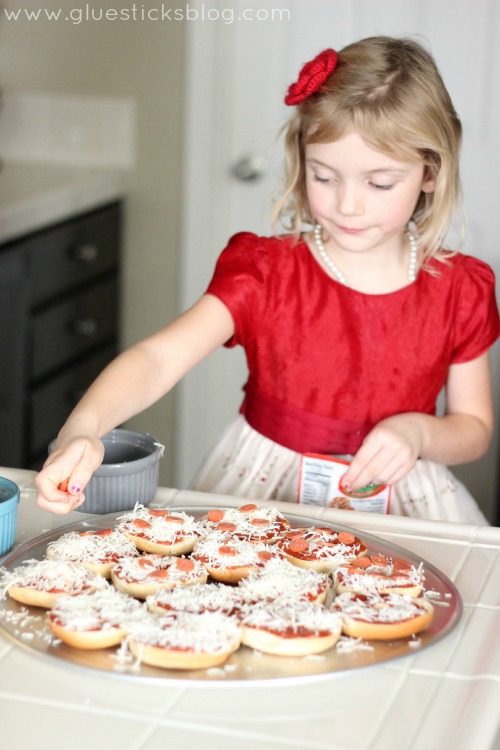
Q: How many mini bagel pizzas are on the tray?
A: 14